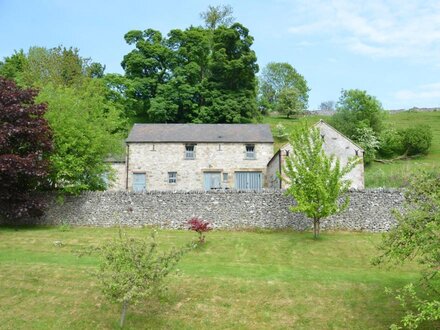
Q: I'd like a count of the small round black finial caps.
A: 0